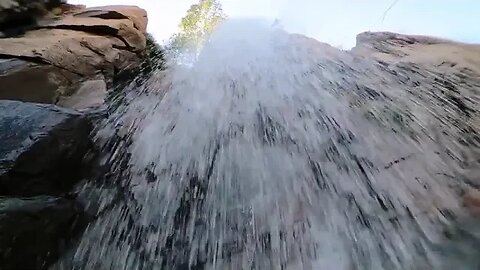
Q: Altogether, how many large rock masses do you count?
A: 2